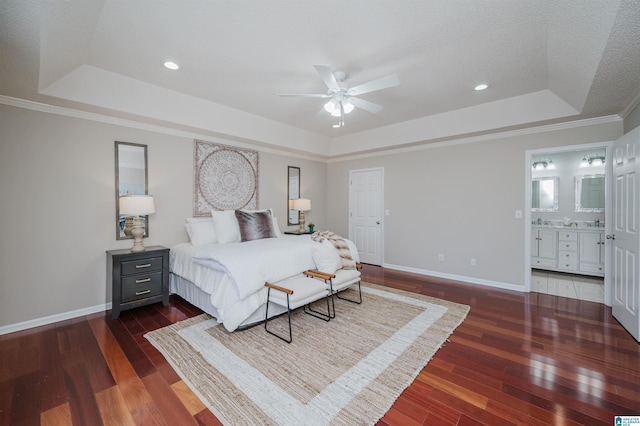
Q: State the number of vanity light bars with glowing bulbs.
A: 2